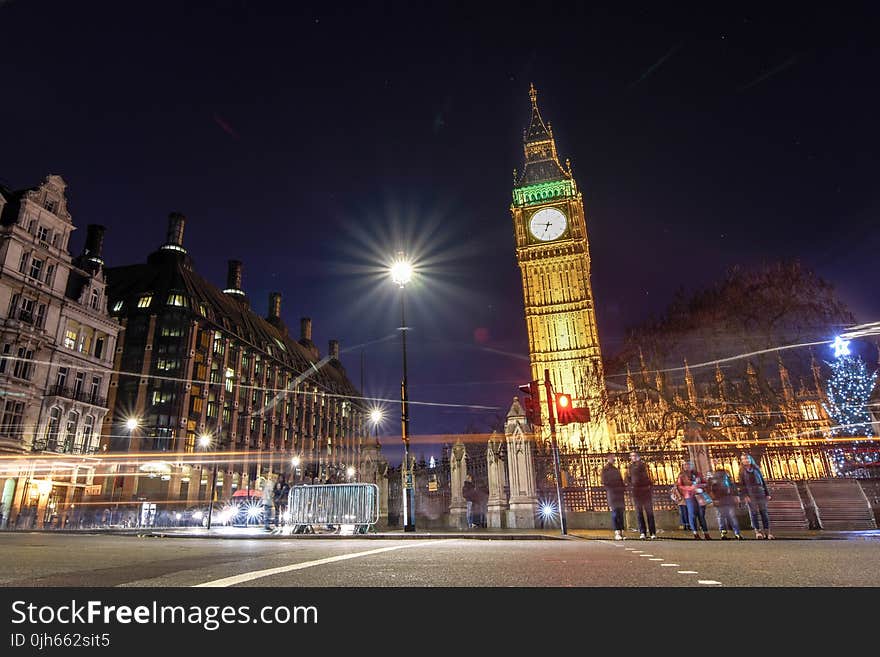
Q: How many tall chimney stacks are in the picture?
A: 6